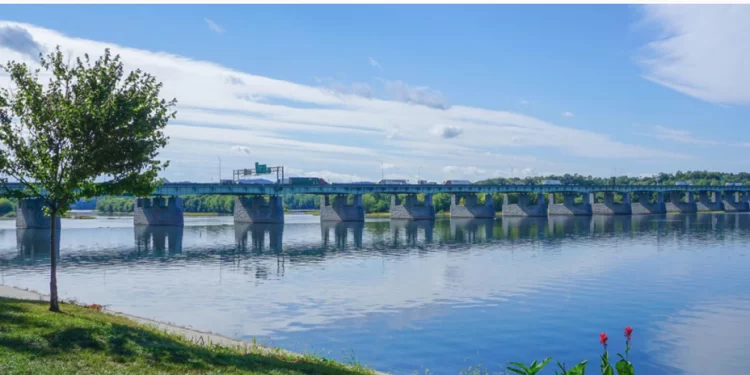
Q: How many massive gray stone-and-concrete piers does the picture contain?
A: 13